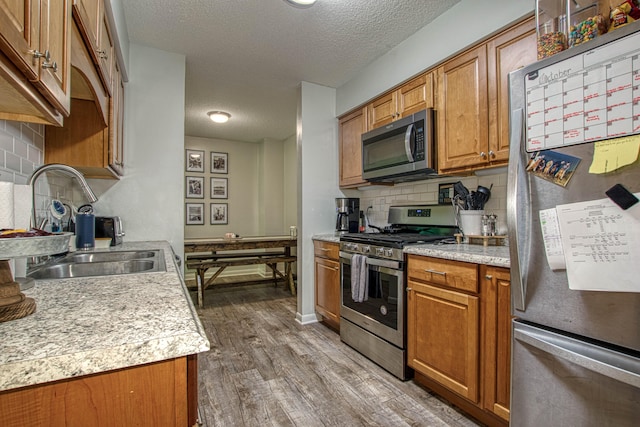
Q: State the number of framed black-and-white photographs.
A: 6